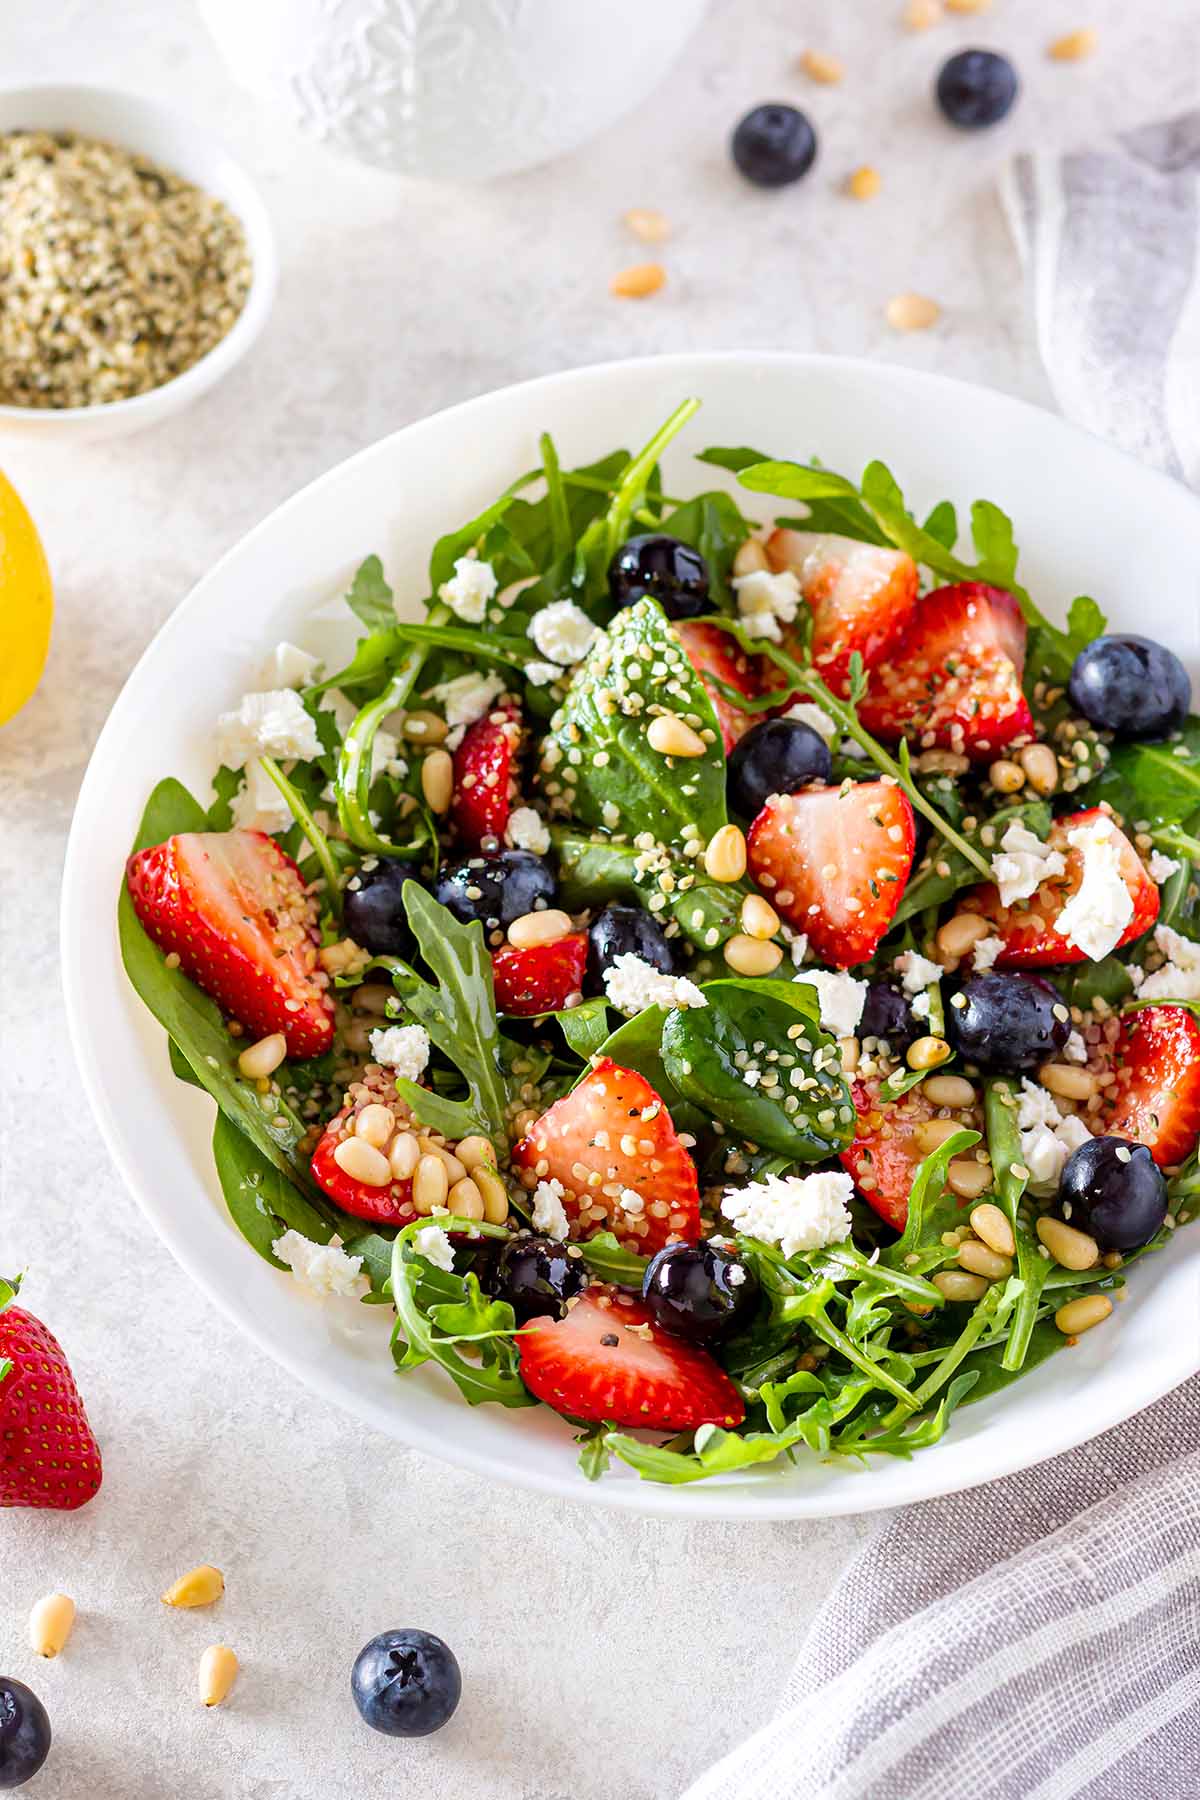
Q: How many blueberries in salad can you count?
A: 11